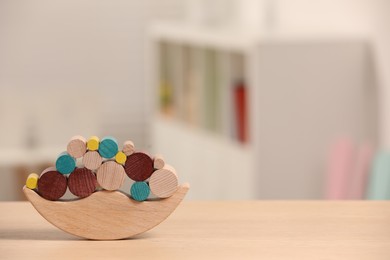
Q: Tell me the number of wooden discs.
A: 15